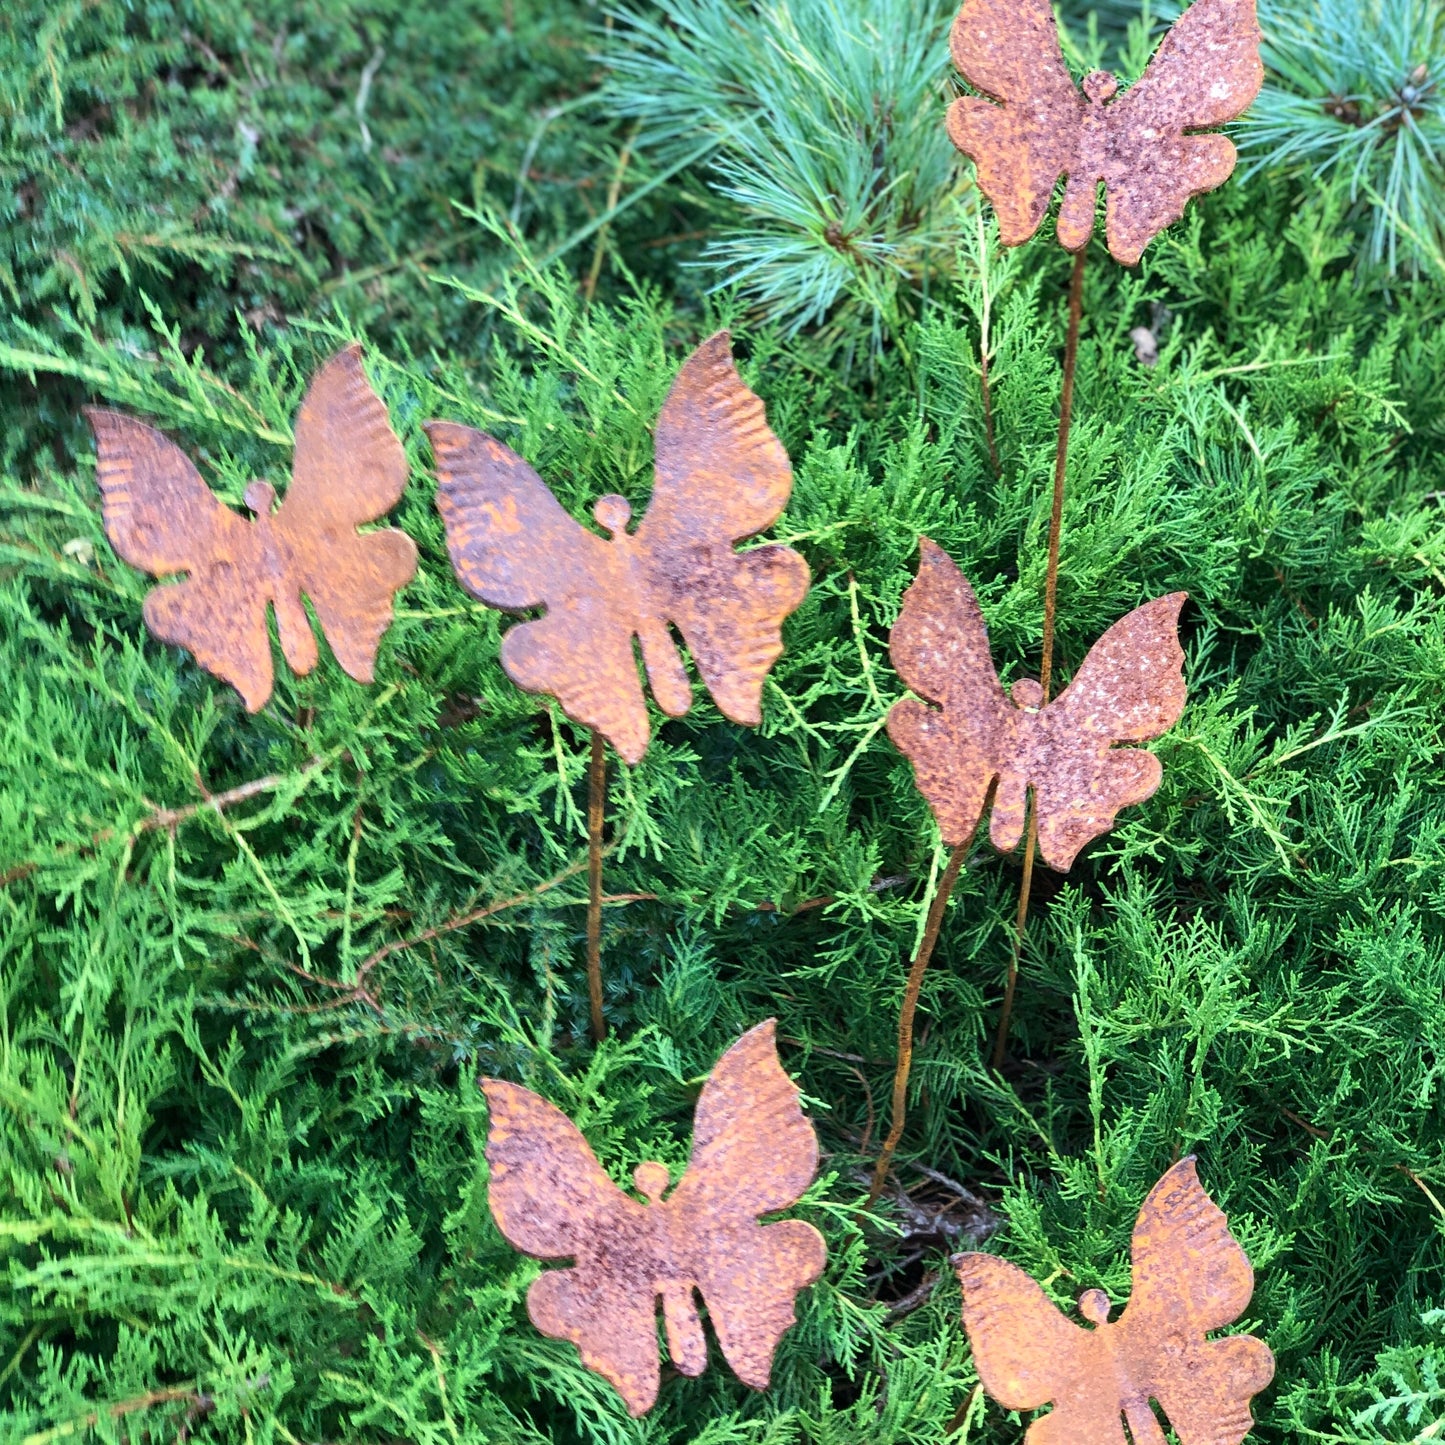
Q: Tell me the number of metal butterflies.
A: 6